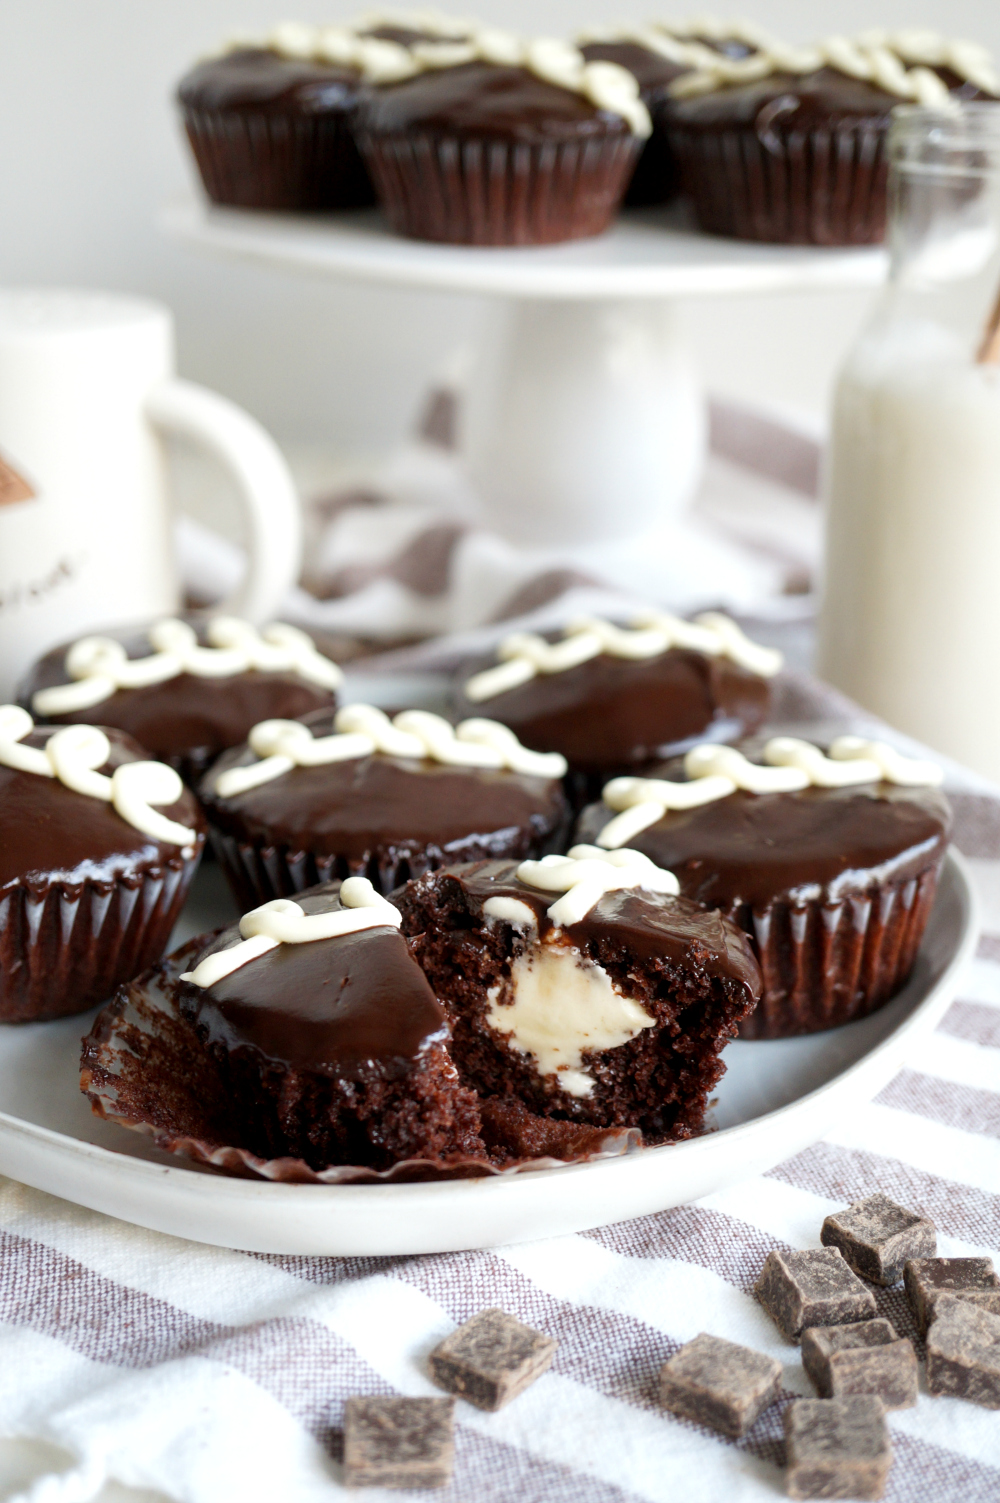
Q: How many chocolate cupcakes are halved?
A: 1